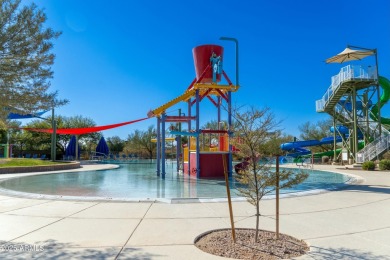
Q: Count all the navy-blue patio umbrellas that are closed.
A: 2